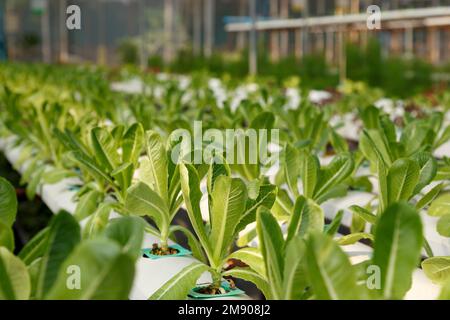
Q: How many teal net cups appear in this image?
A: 2